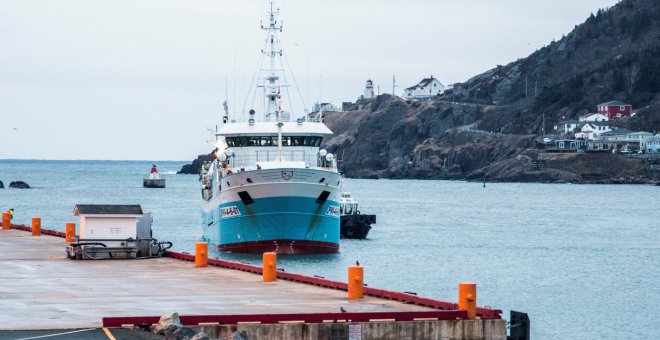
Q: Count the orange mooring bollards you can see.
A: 7